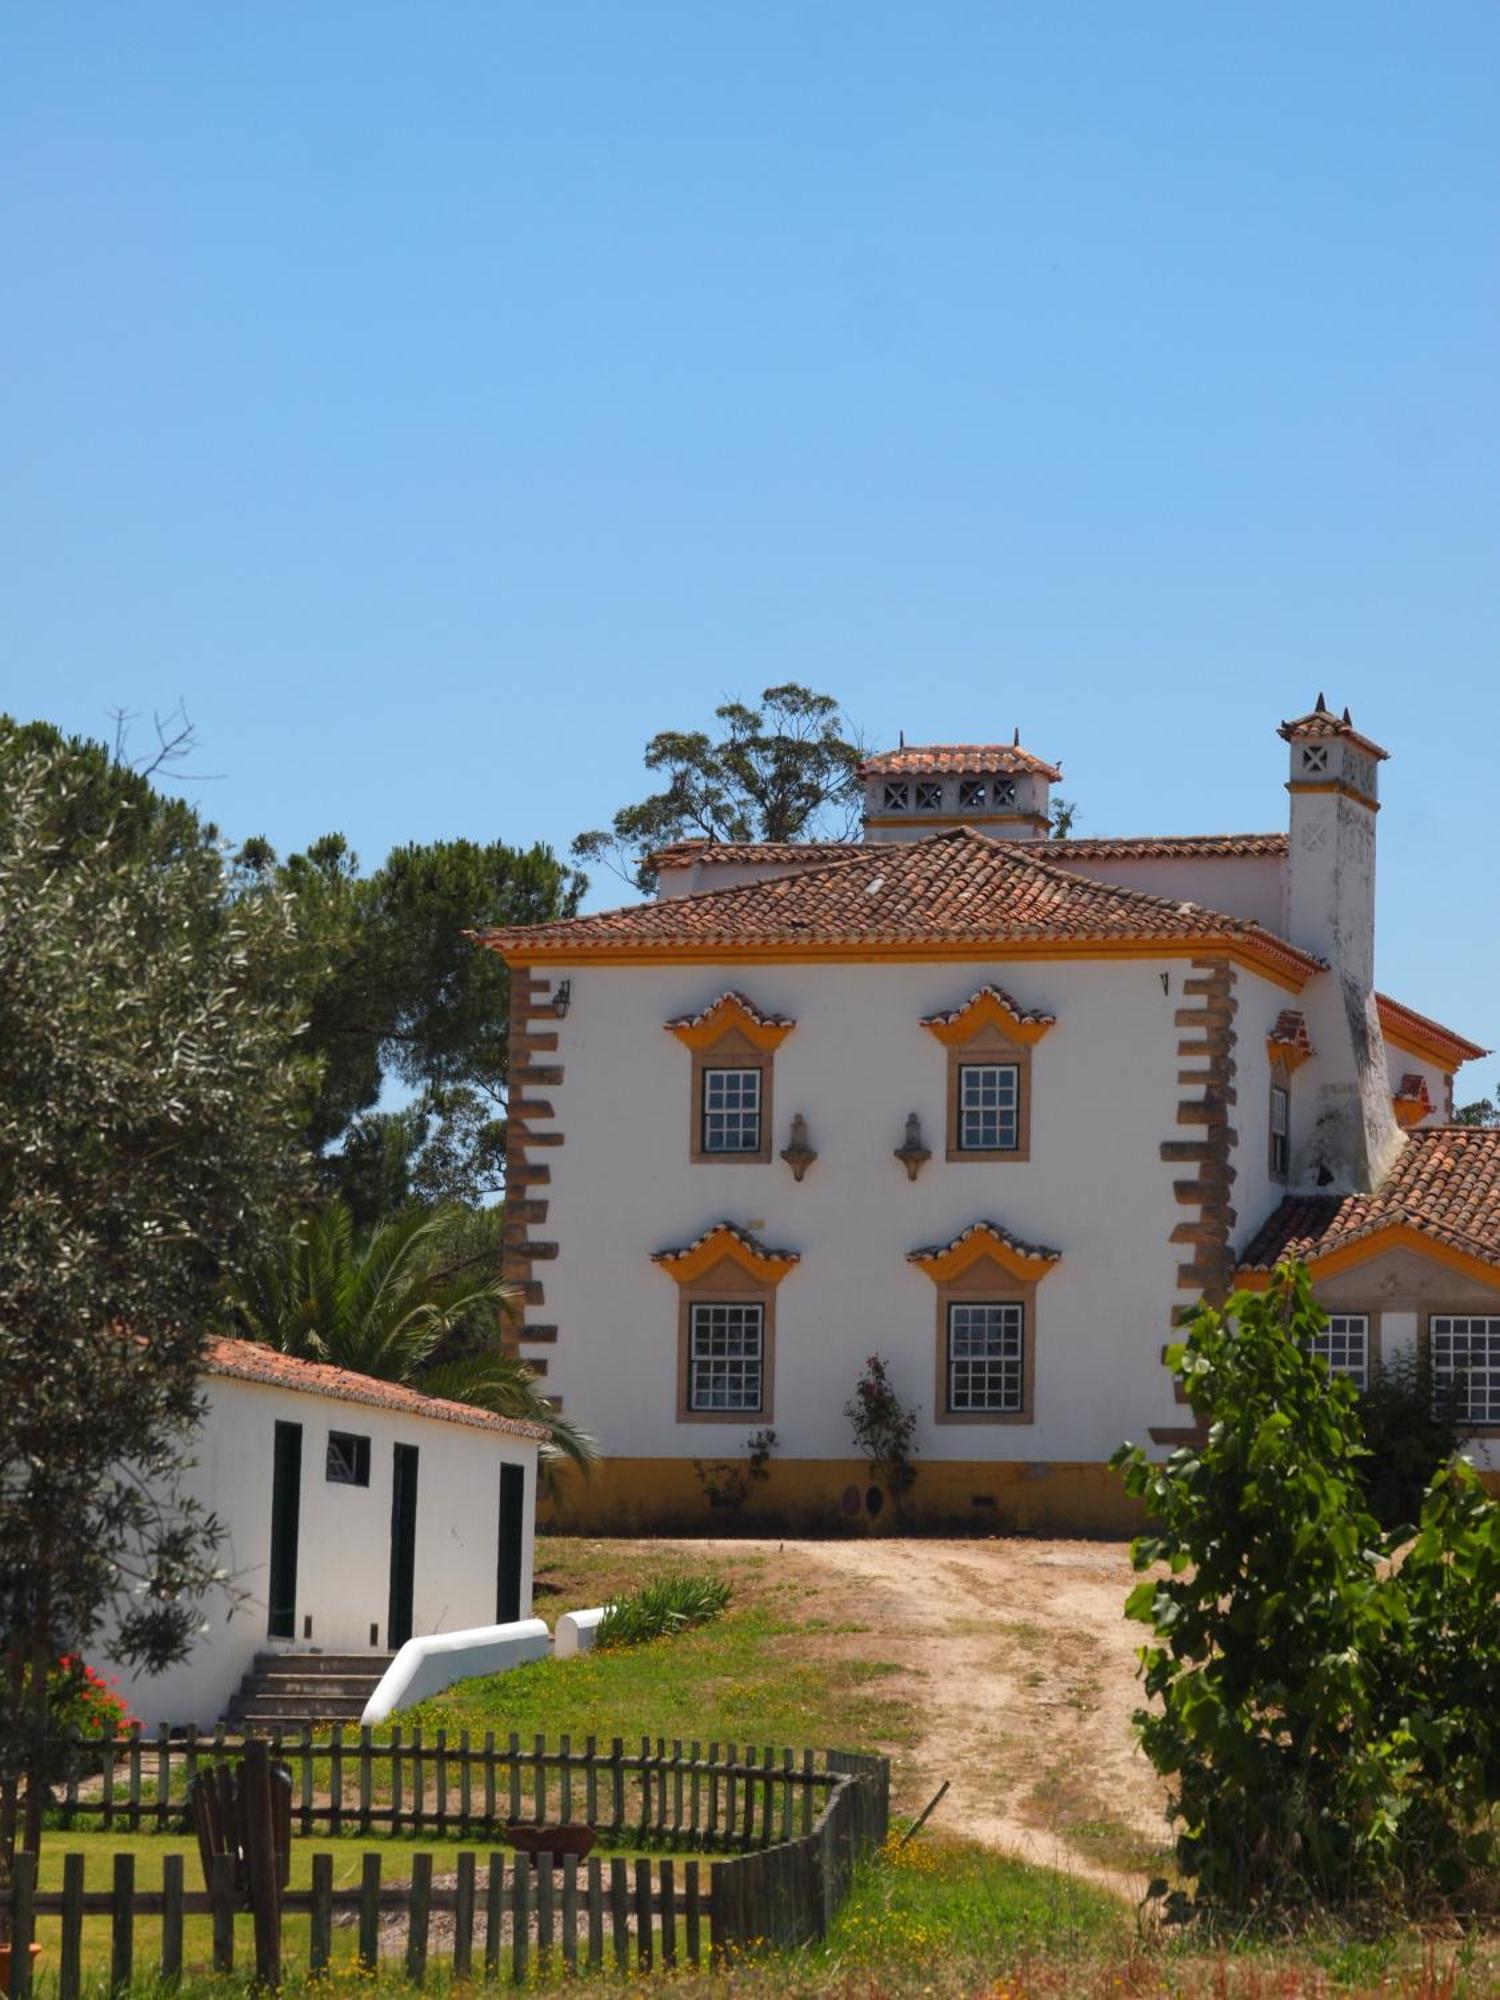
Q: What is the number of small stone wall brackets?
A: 2